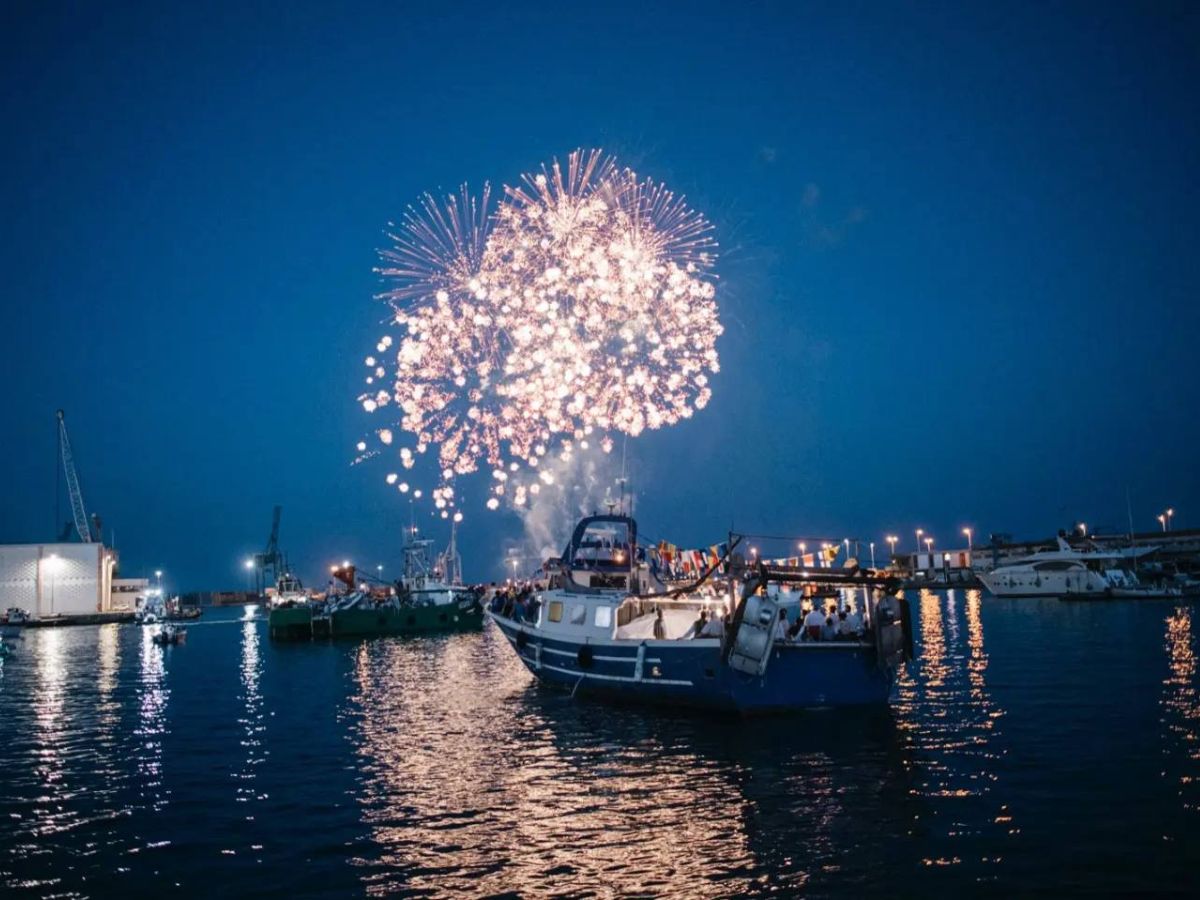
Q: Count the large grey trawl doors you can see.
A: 2